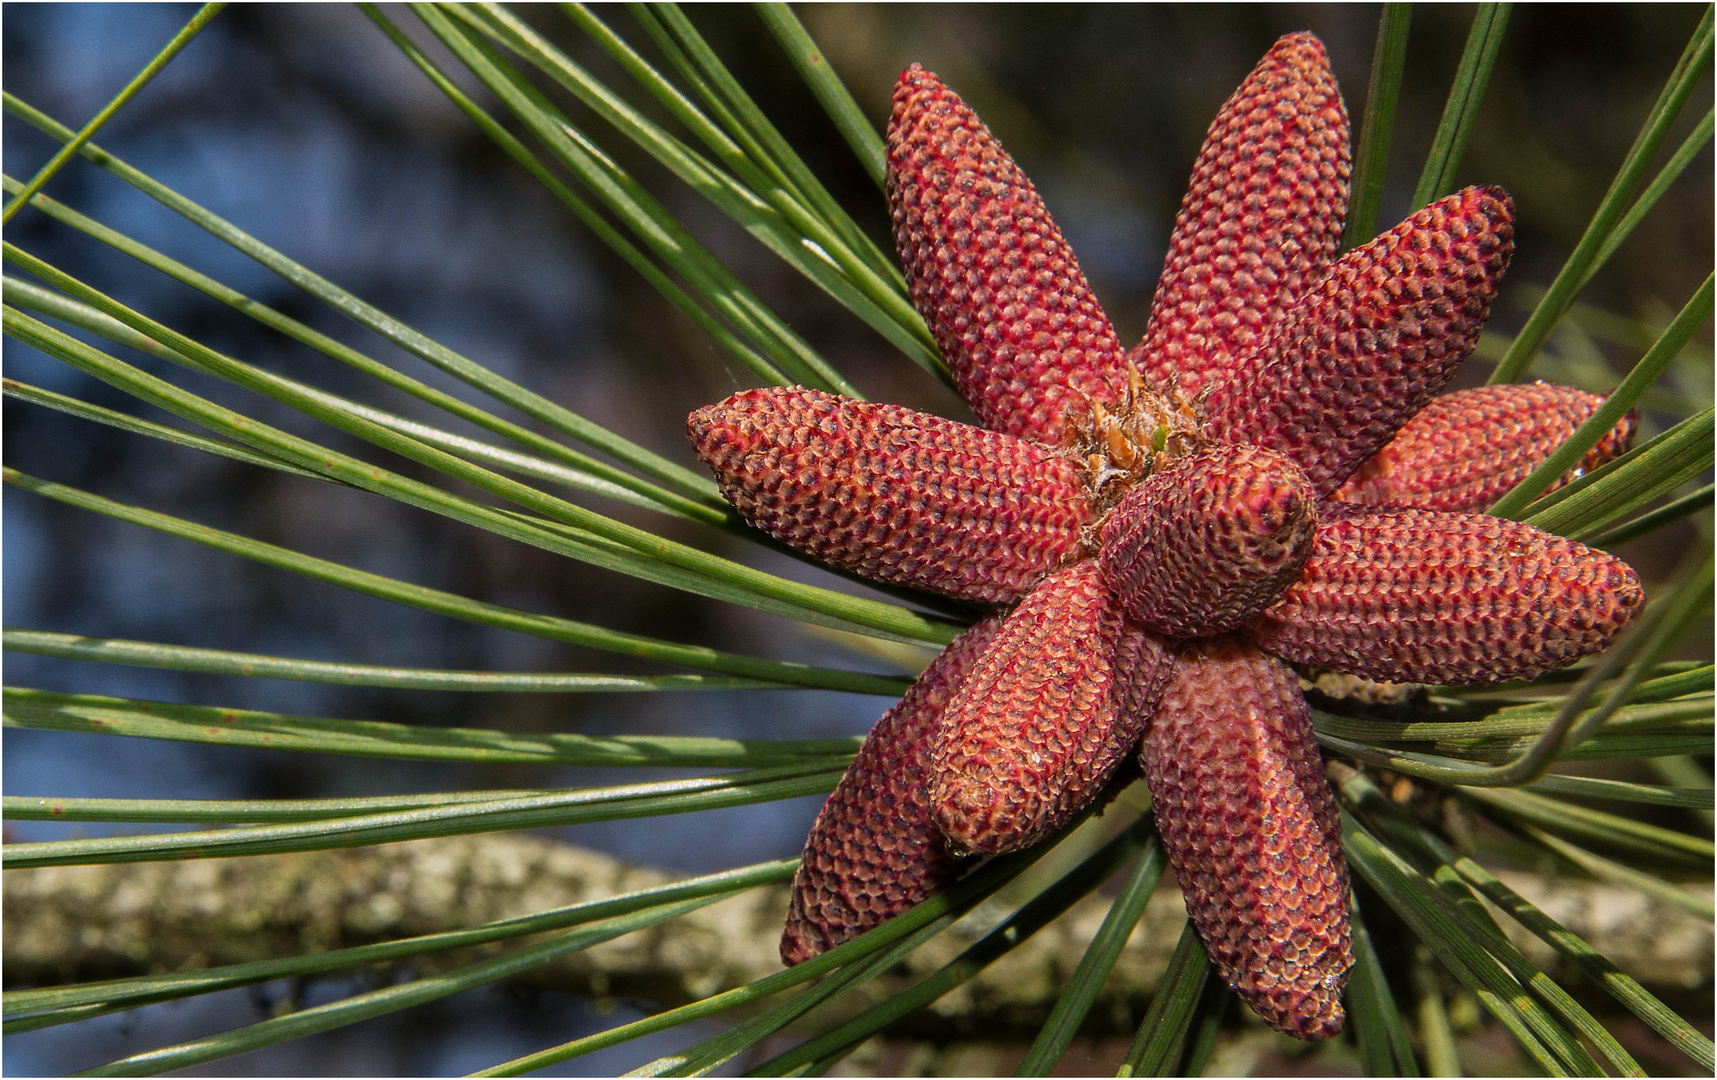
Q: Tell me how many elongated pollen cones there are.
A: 10